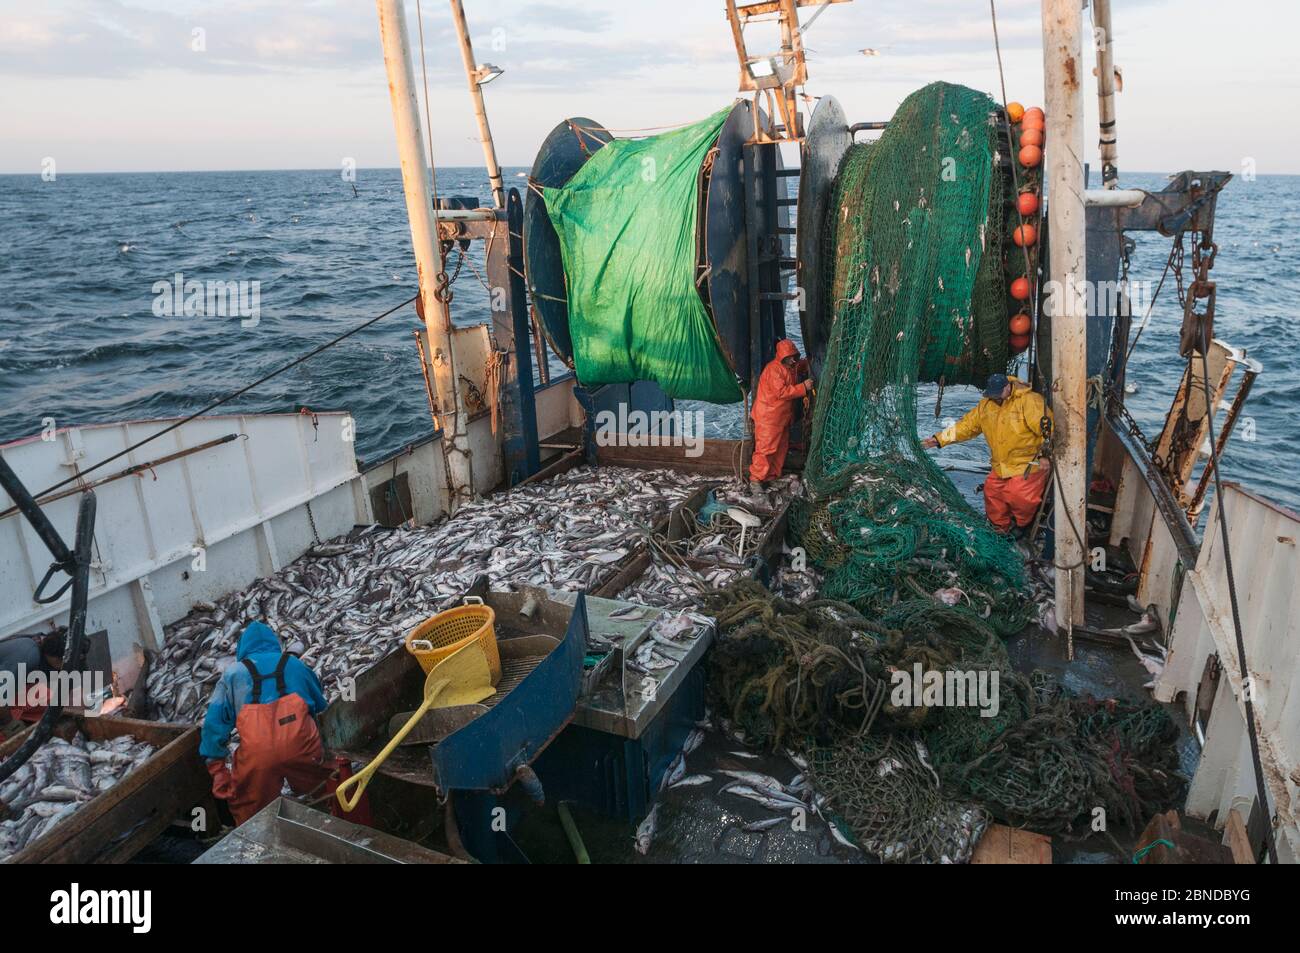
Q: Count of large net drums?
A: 2